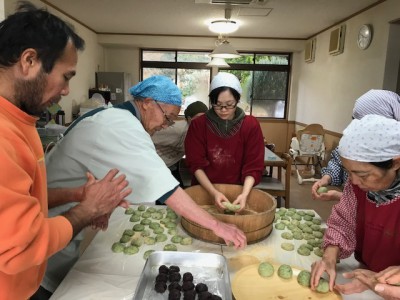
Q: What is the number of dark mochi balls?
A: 13